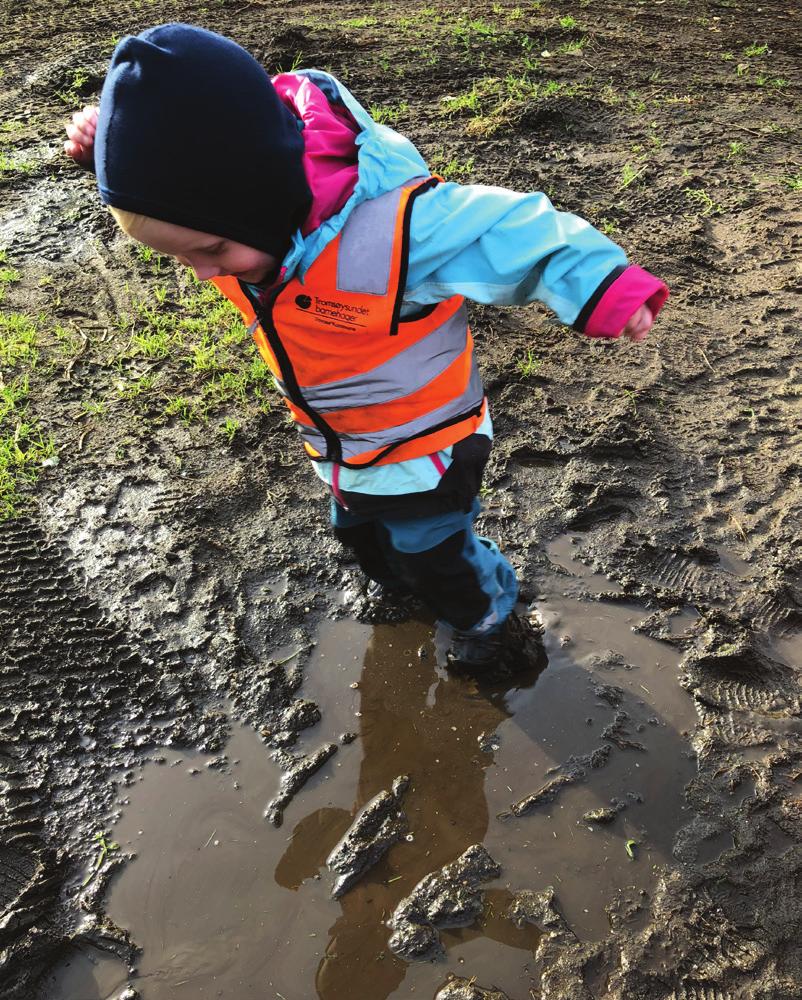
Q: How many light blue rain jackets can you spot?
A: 1